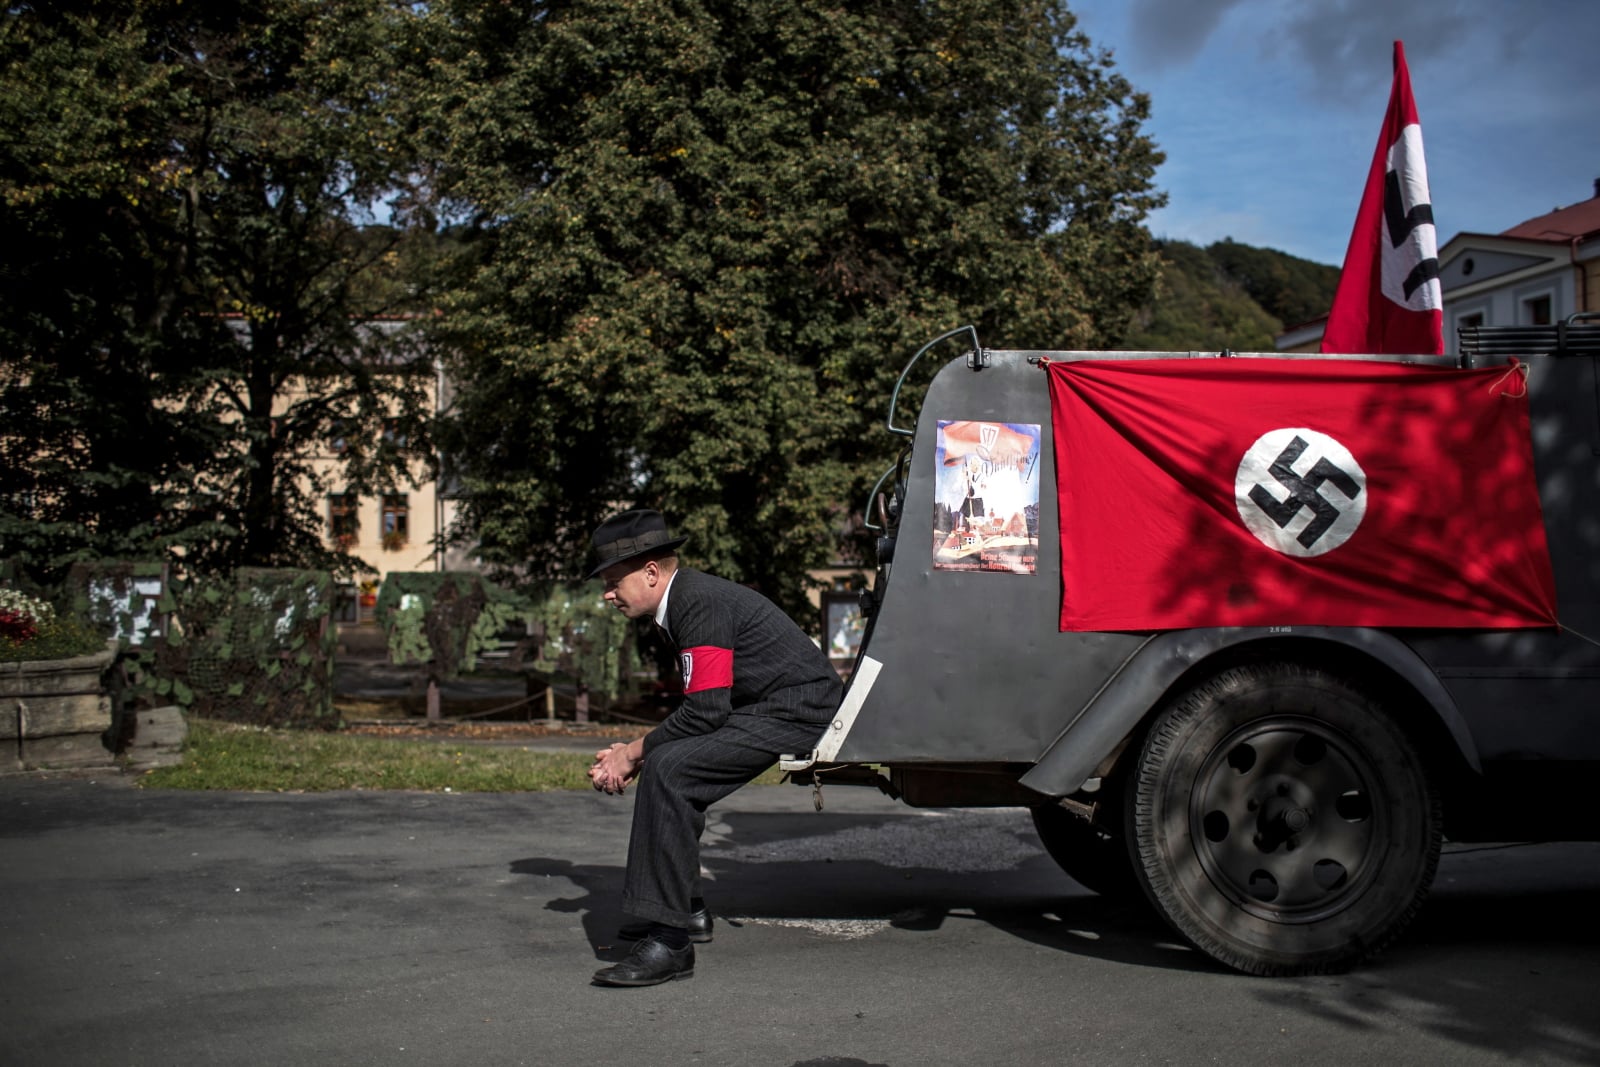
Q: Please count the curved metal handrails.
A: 2